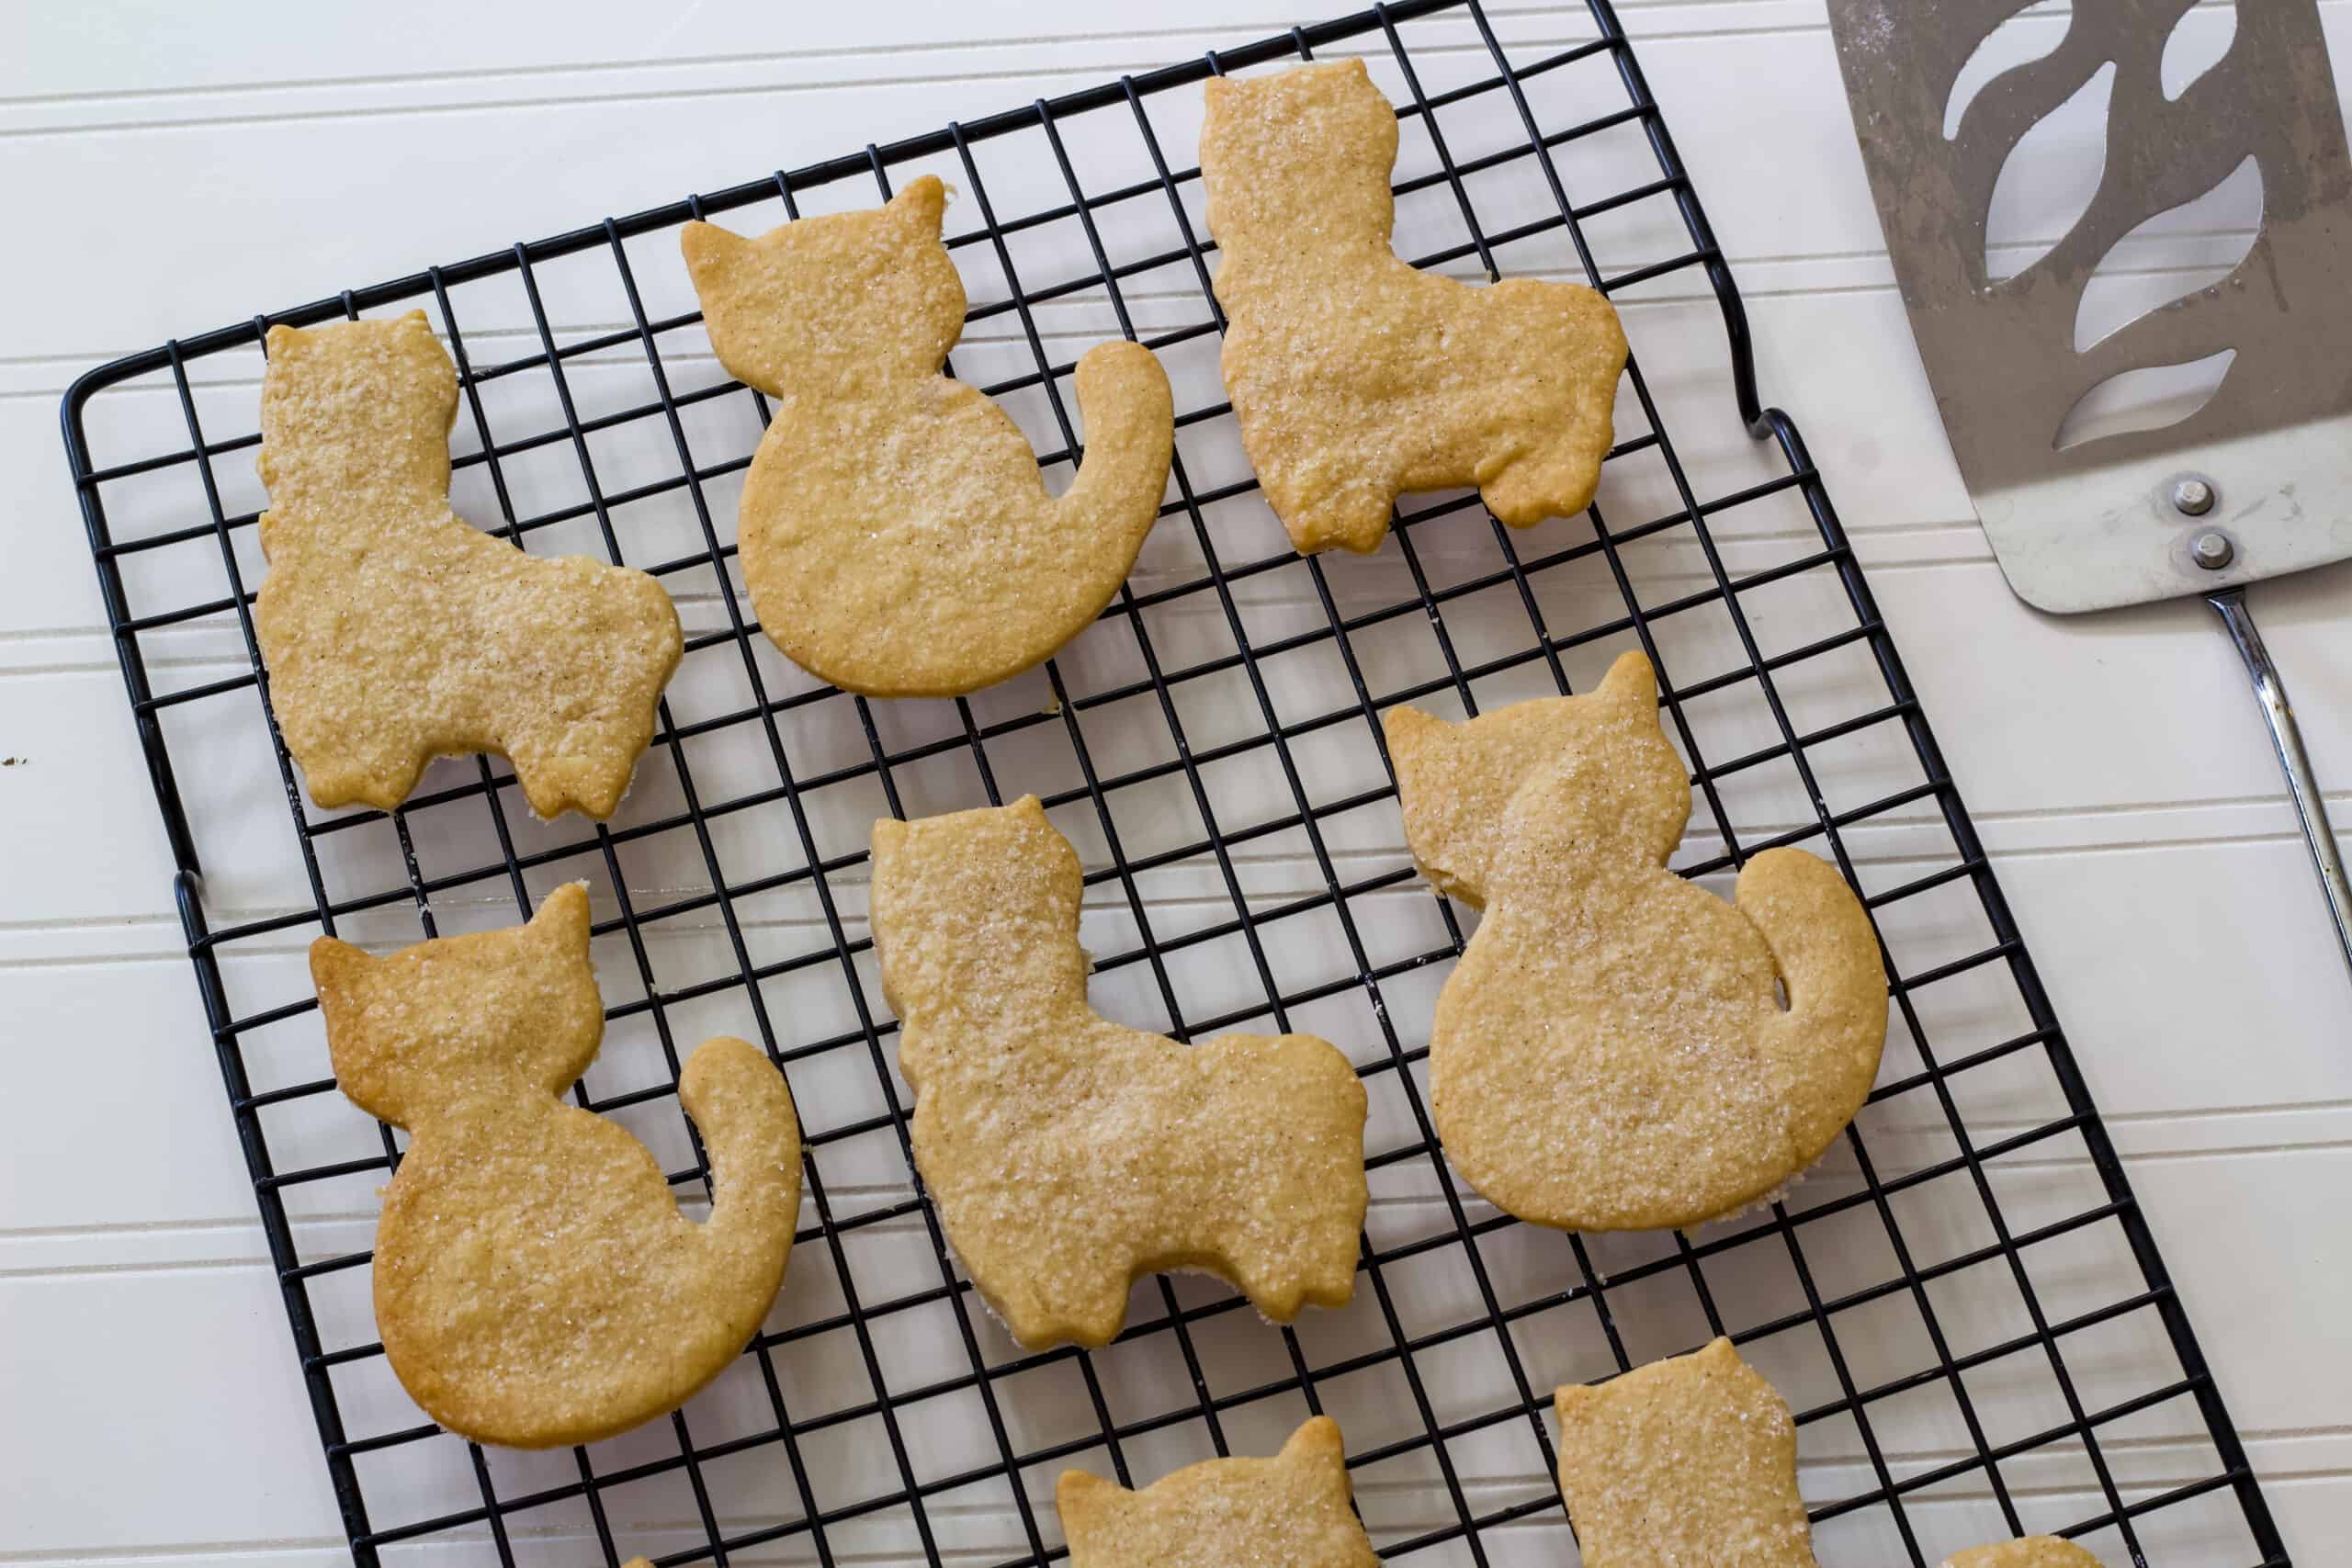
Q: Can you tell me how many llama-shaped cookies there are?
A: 4